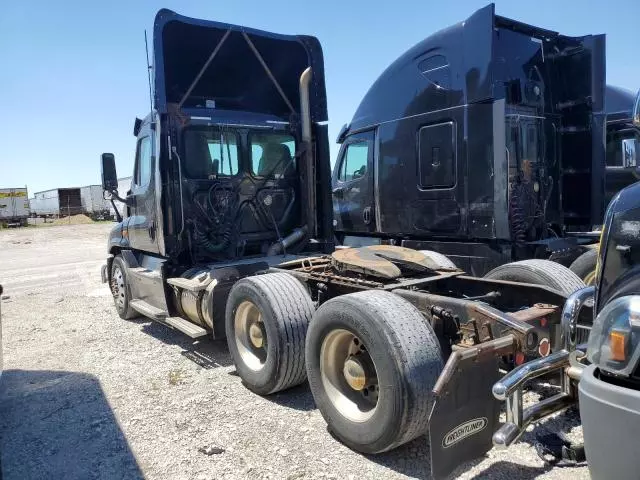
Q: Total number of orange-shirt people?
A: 0